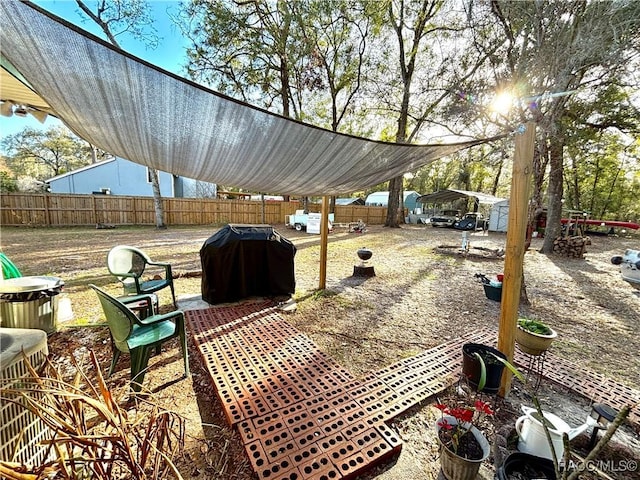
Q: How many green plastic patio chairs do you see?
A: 2